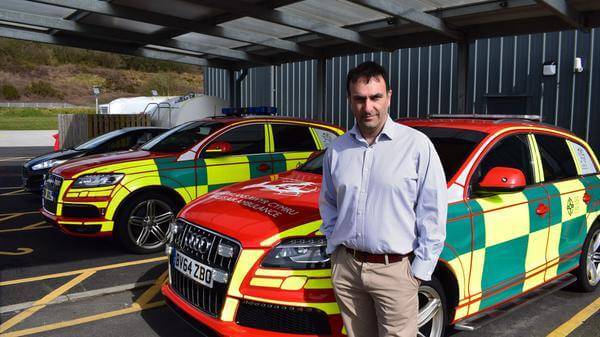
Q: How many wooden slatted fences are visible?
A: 1